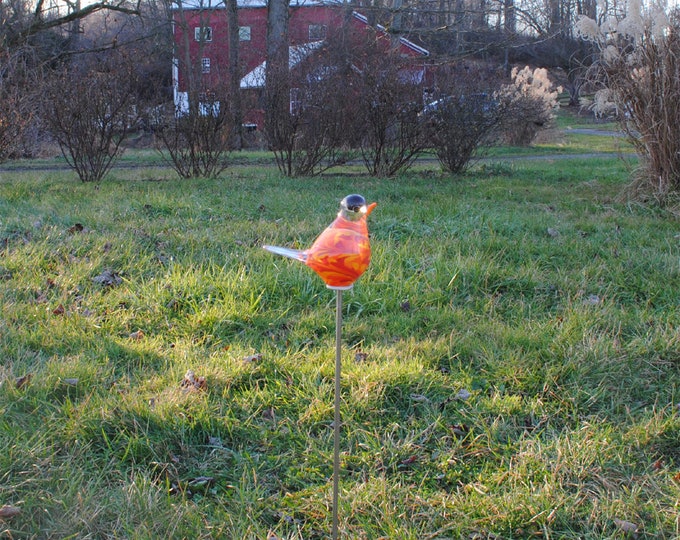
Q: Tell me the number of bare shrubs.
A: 5